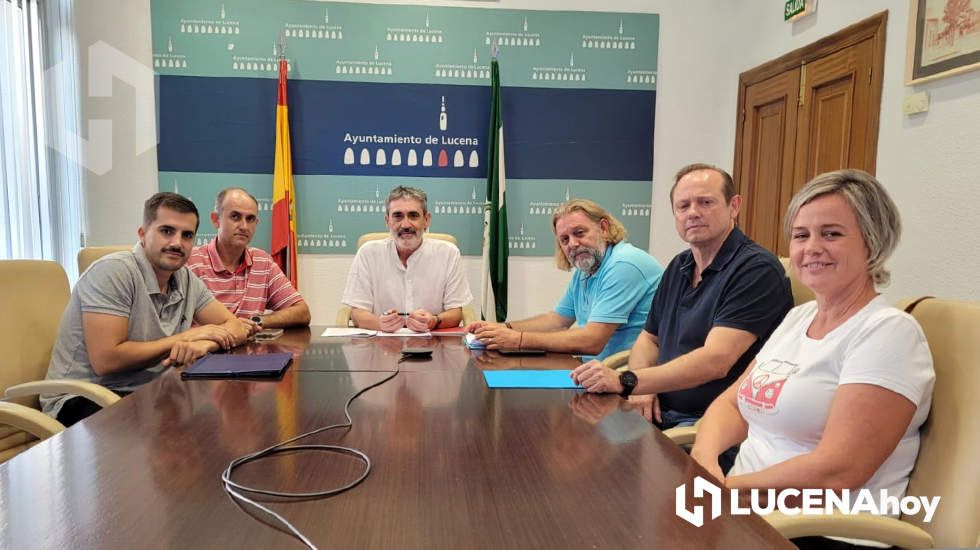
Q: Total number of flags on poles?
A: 2